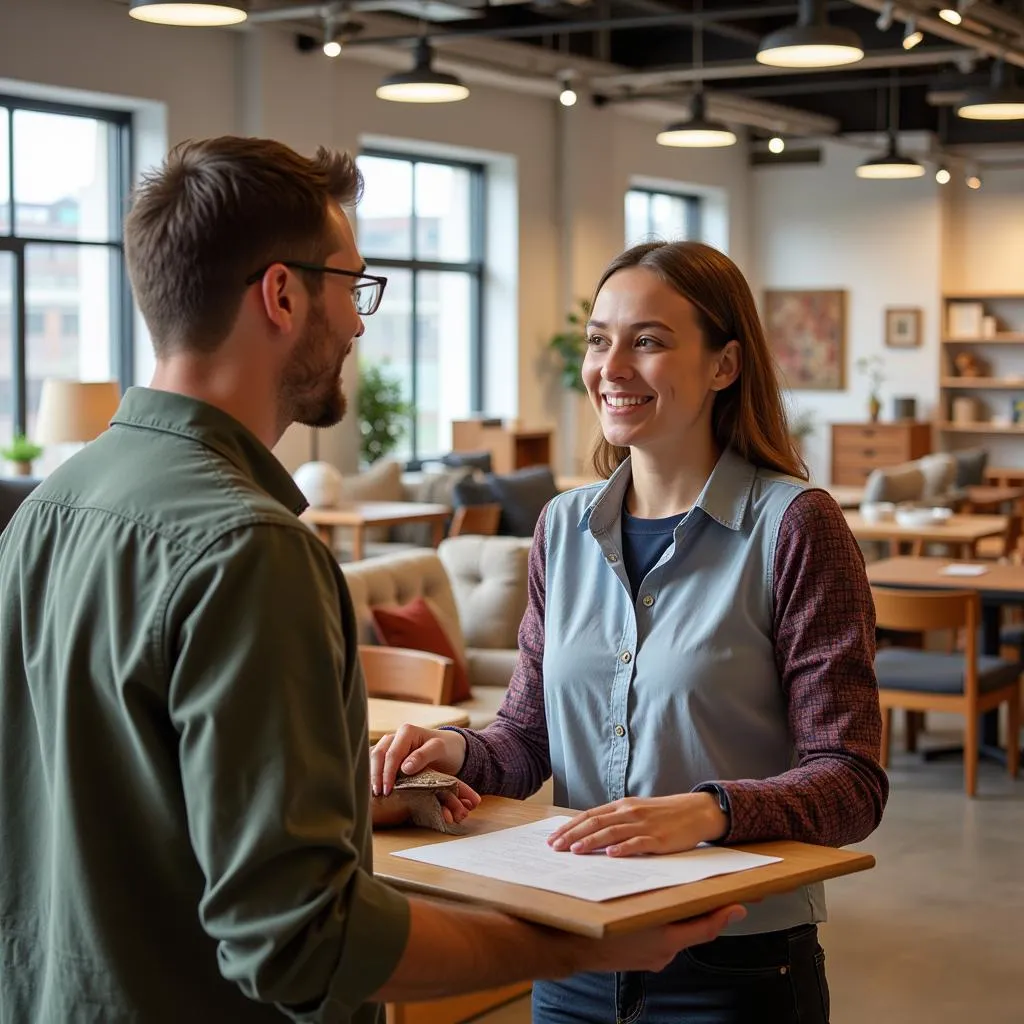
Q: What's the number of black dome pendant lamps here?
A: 6